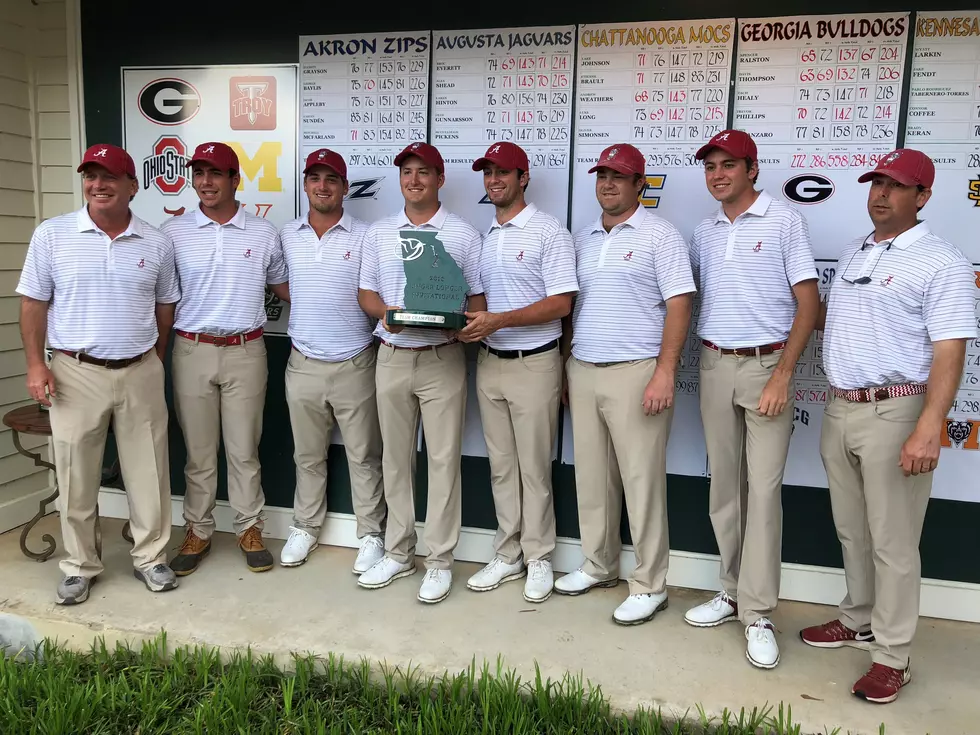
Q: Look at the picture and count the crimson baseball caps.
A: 8